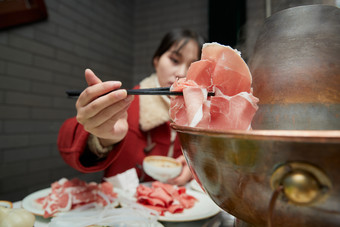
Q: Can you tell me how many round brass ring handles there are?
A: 1